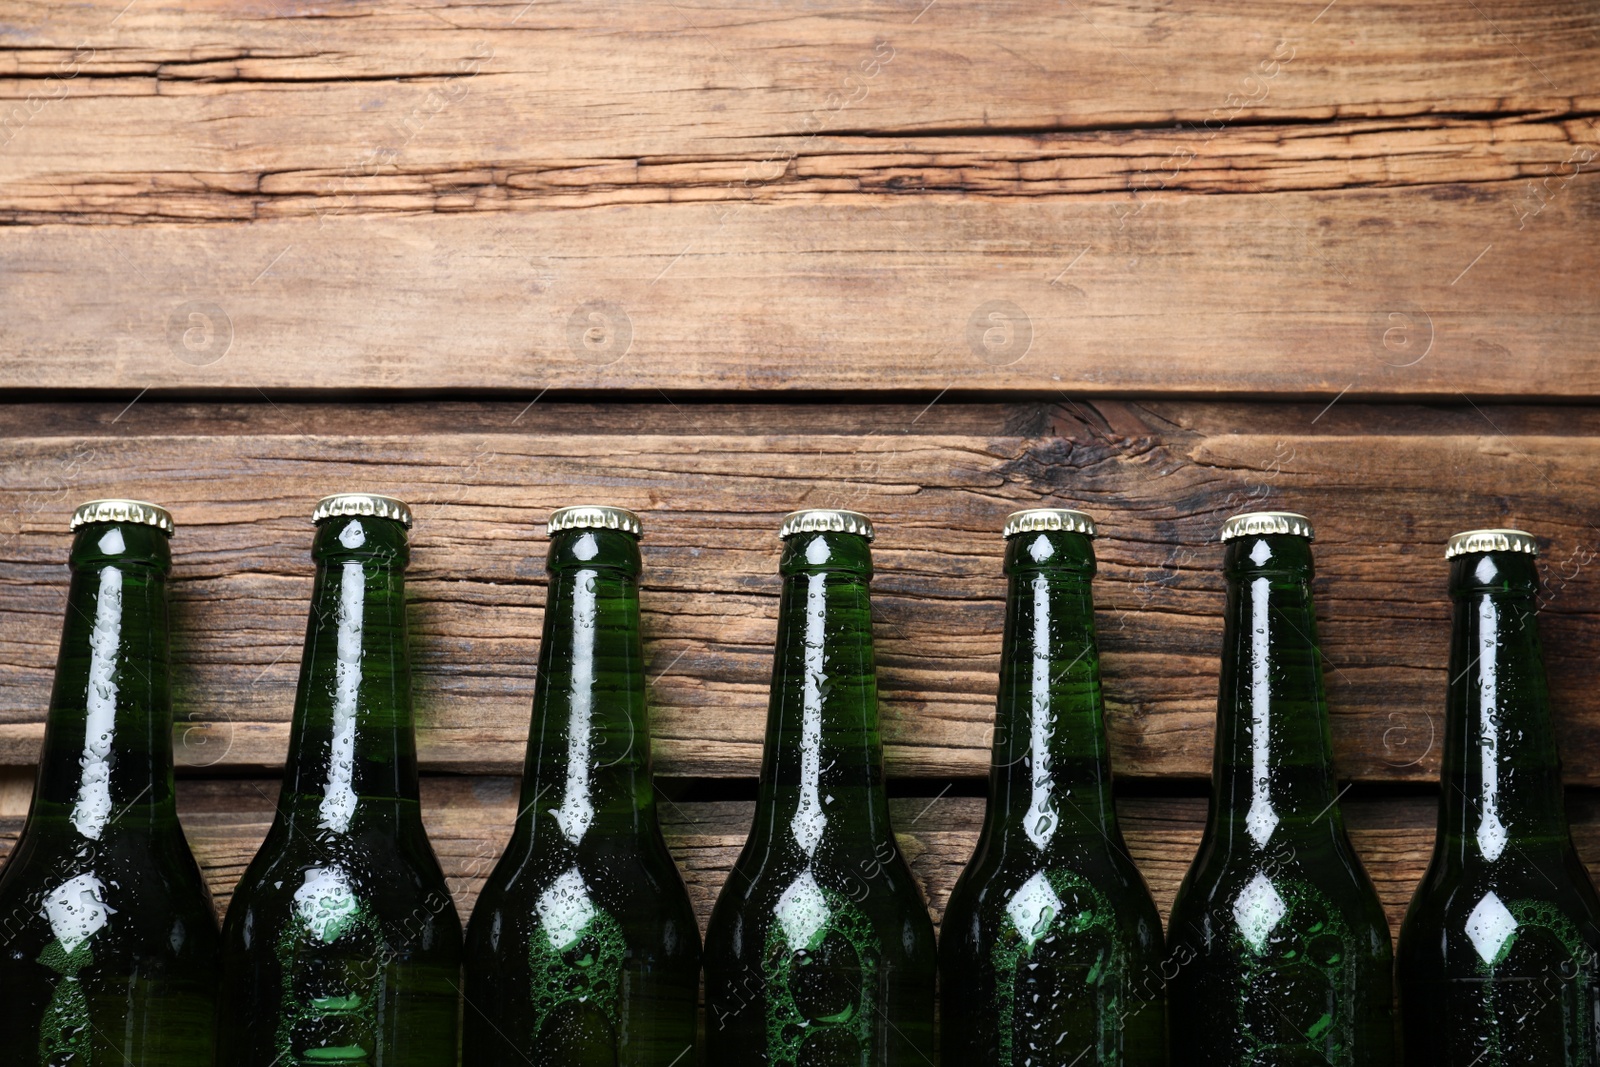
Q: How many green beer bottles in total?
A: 7